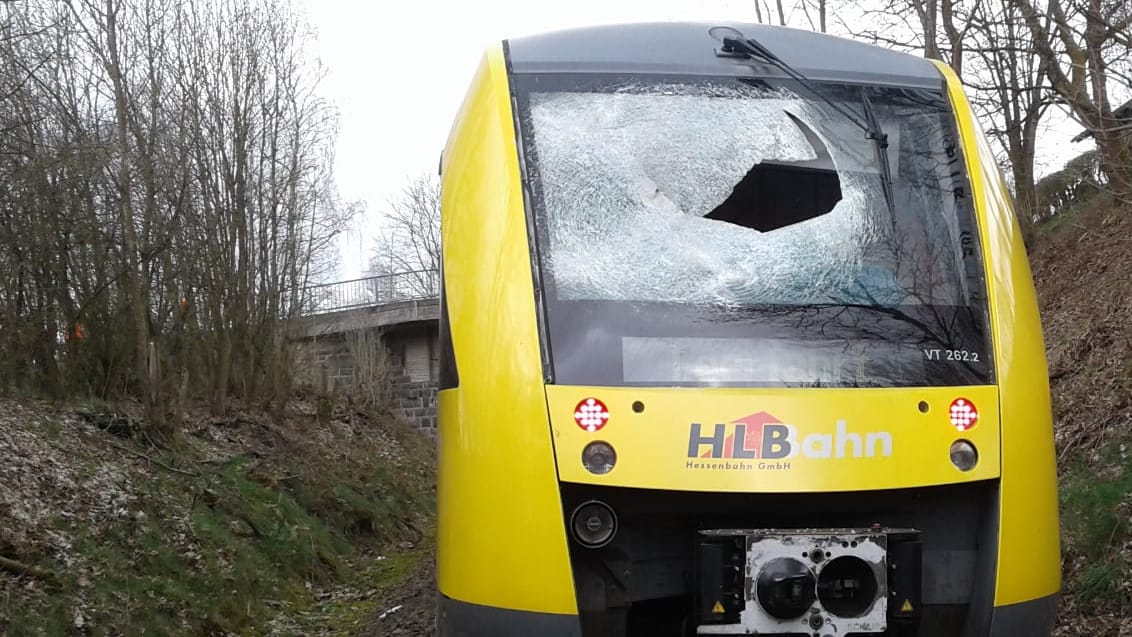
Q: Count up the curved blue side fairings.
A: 0